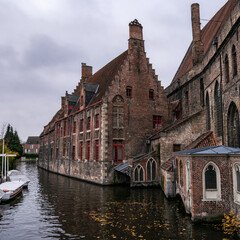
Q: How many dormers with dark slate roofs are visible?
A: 2